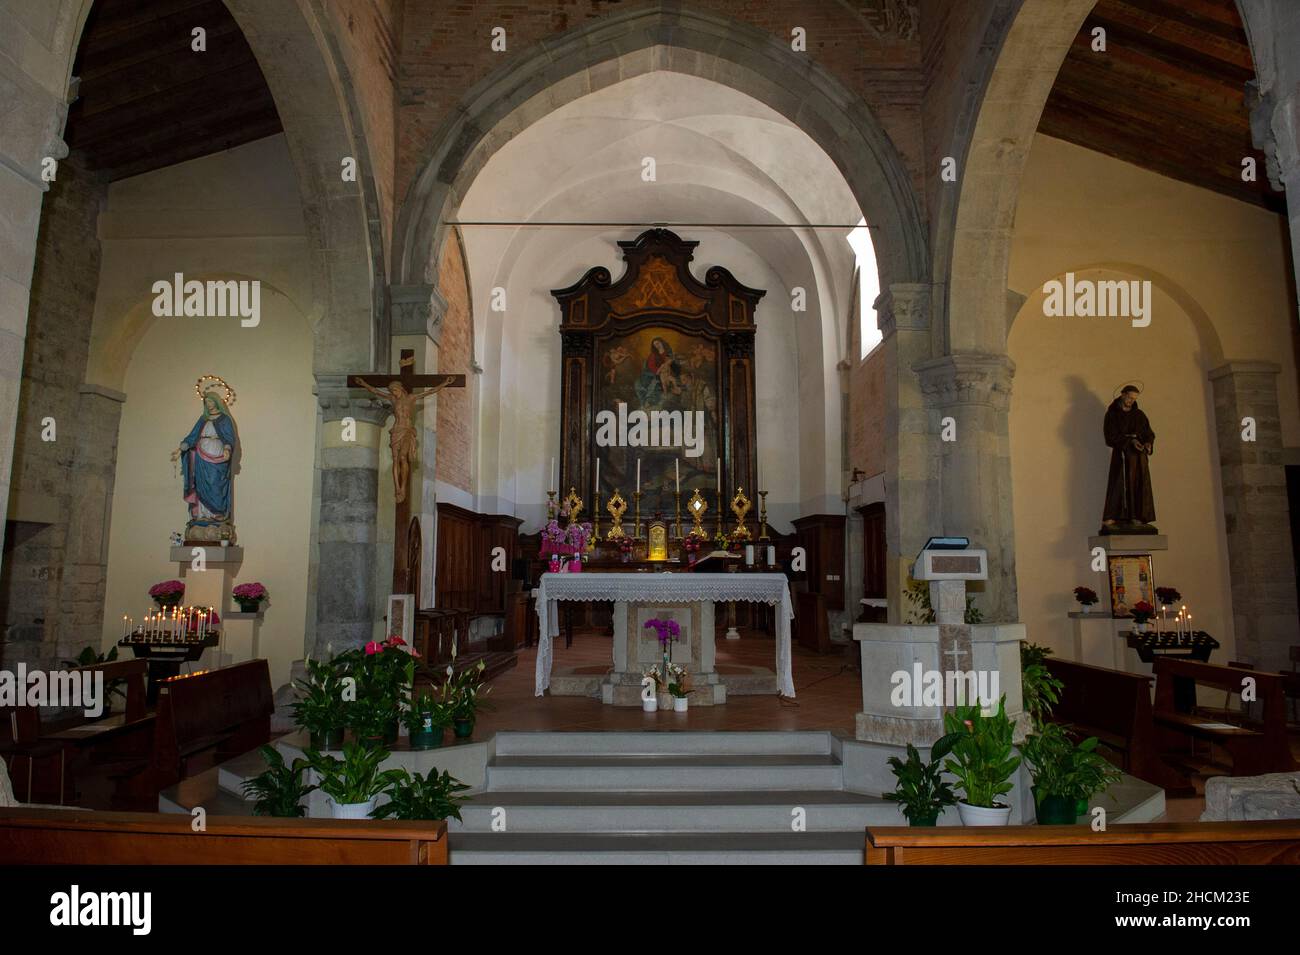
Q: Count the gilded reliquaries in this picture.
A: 4